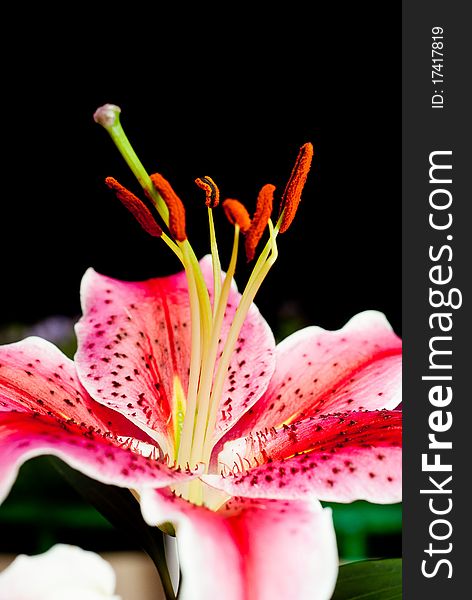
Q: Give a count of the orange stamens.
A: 6